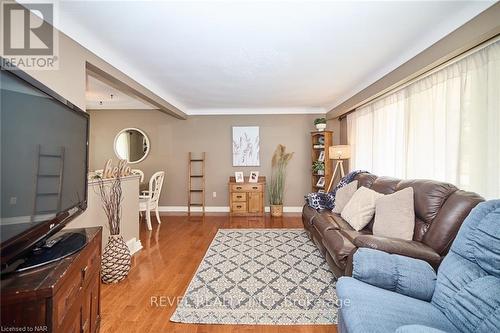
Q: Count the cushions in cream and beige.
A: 3